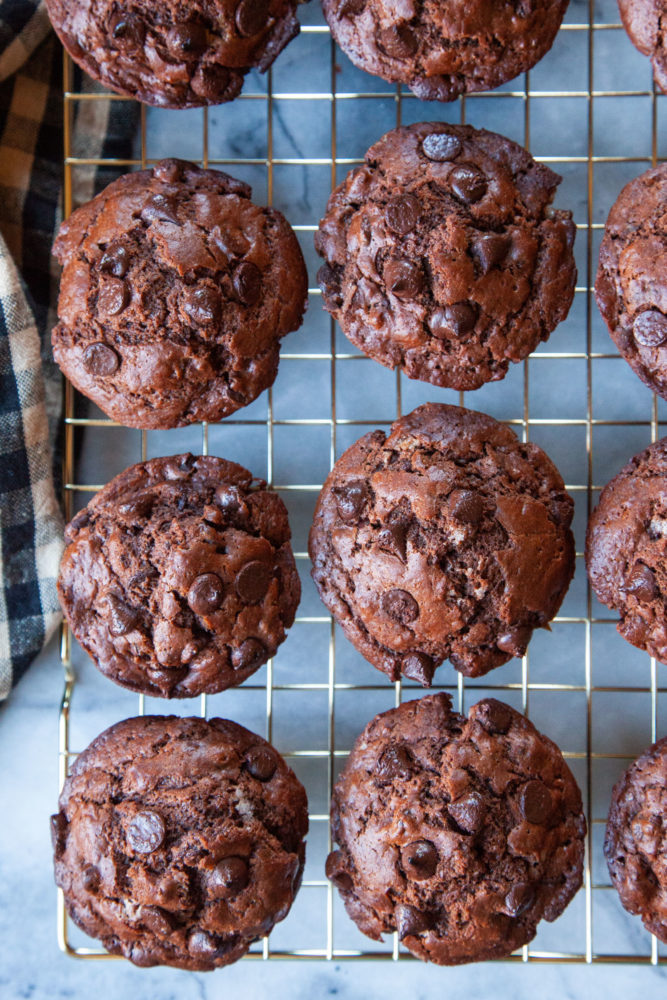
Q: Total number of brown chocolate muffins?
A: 12